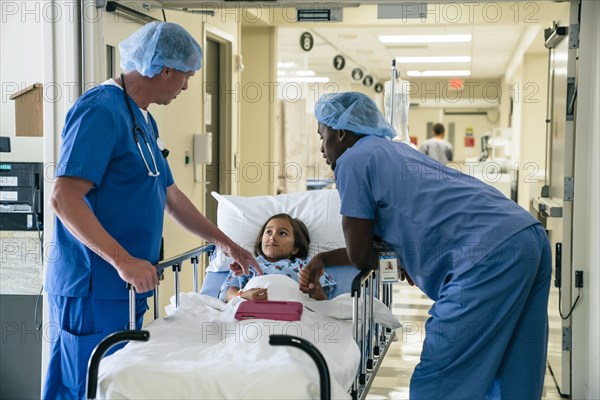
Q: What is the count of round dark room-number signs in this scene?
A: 5